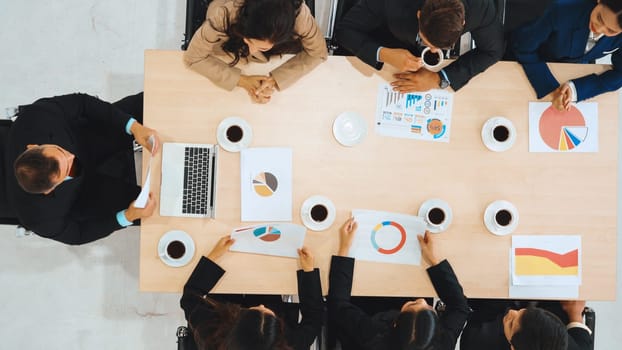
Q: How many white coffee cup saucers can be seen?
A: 7